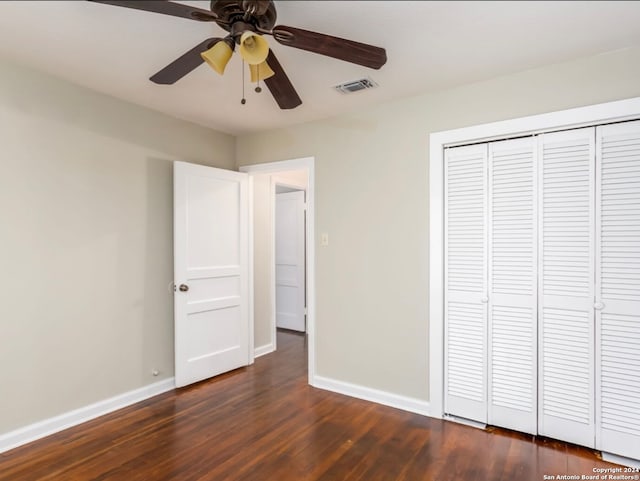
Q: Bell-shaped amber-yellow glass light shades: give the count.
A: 3